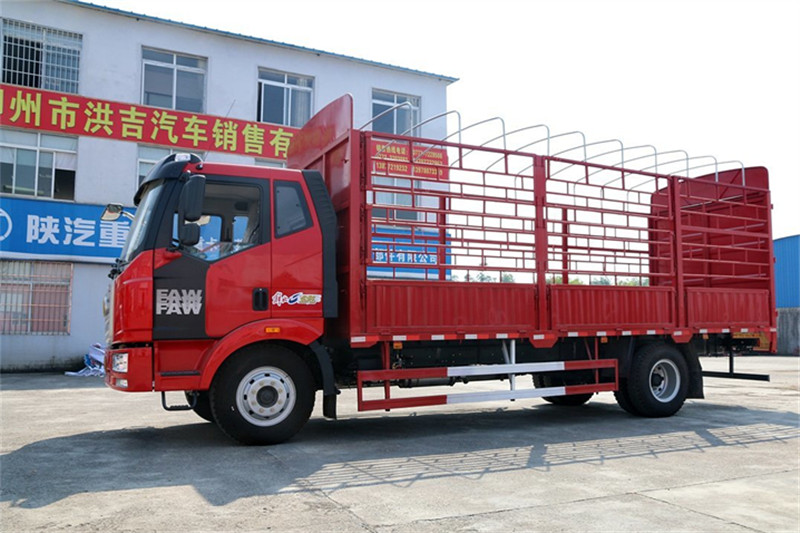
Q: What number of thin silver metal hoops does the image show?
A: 10